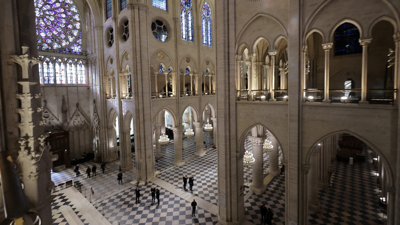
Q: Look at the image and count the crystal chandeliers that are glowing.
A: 5